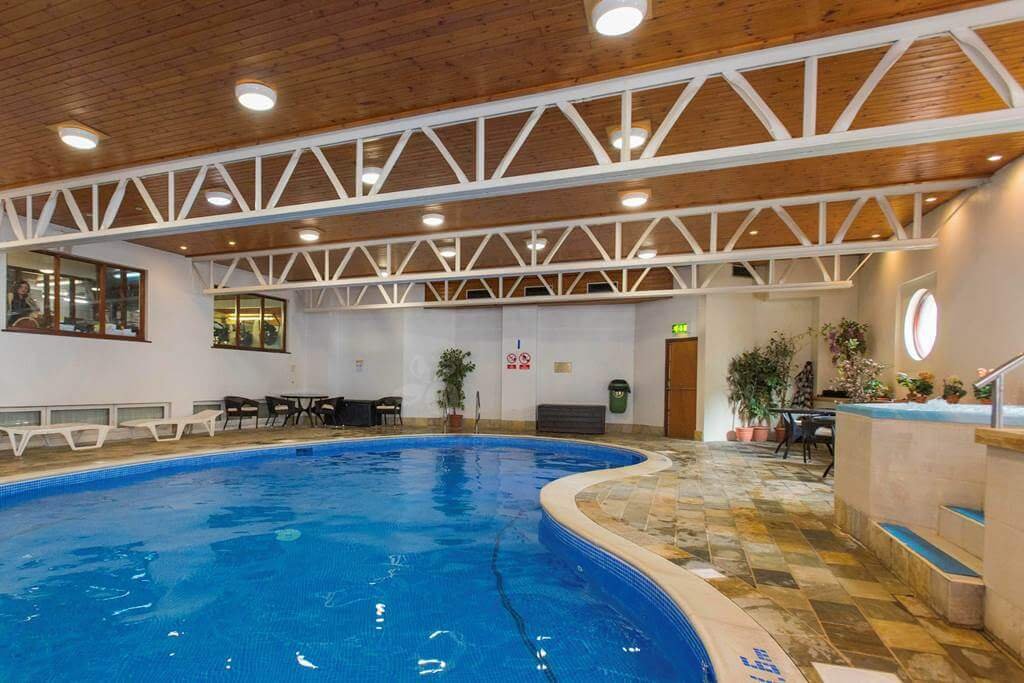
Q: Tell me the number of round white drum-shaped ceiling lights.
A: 13